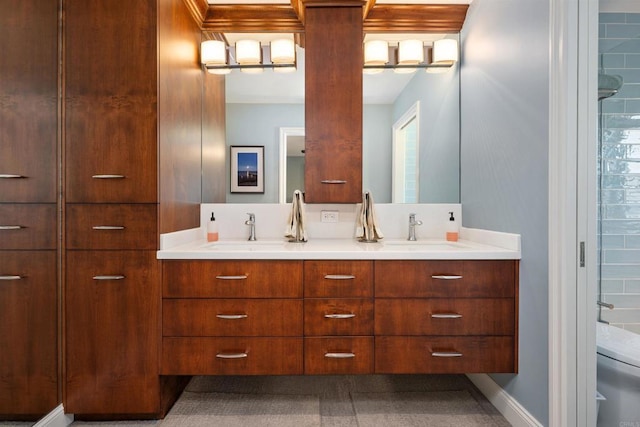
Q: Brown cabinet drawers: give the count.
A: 11